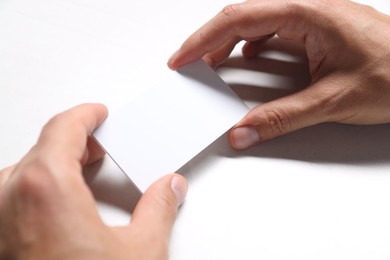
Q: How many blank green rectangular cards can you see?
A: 0